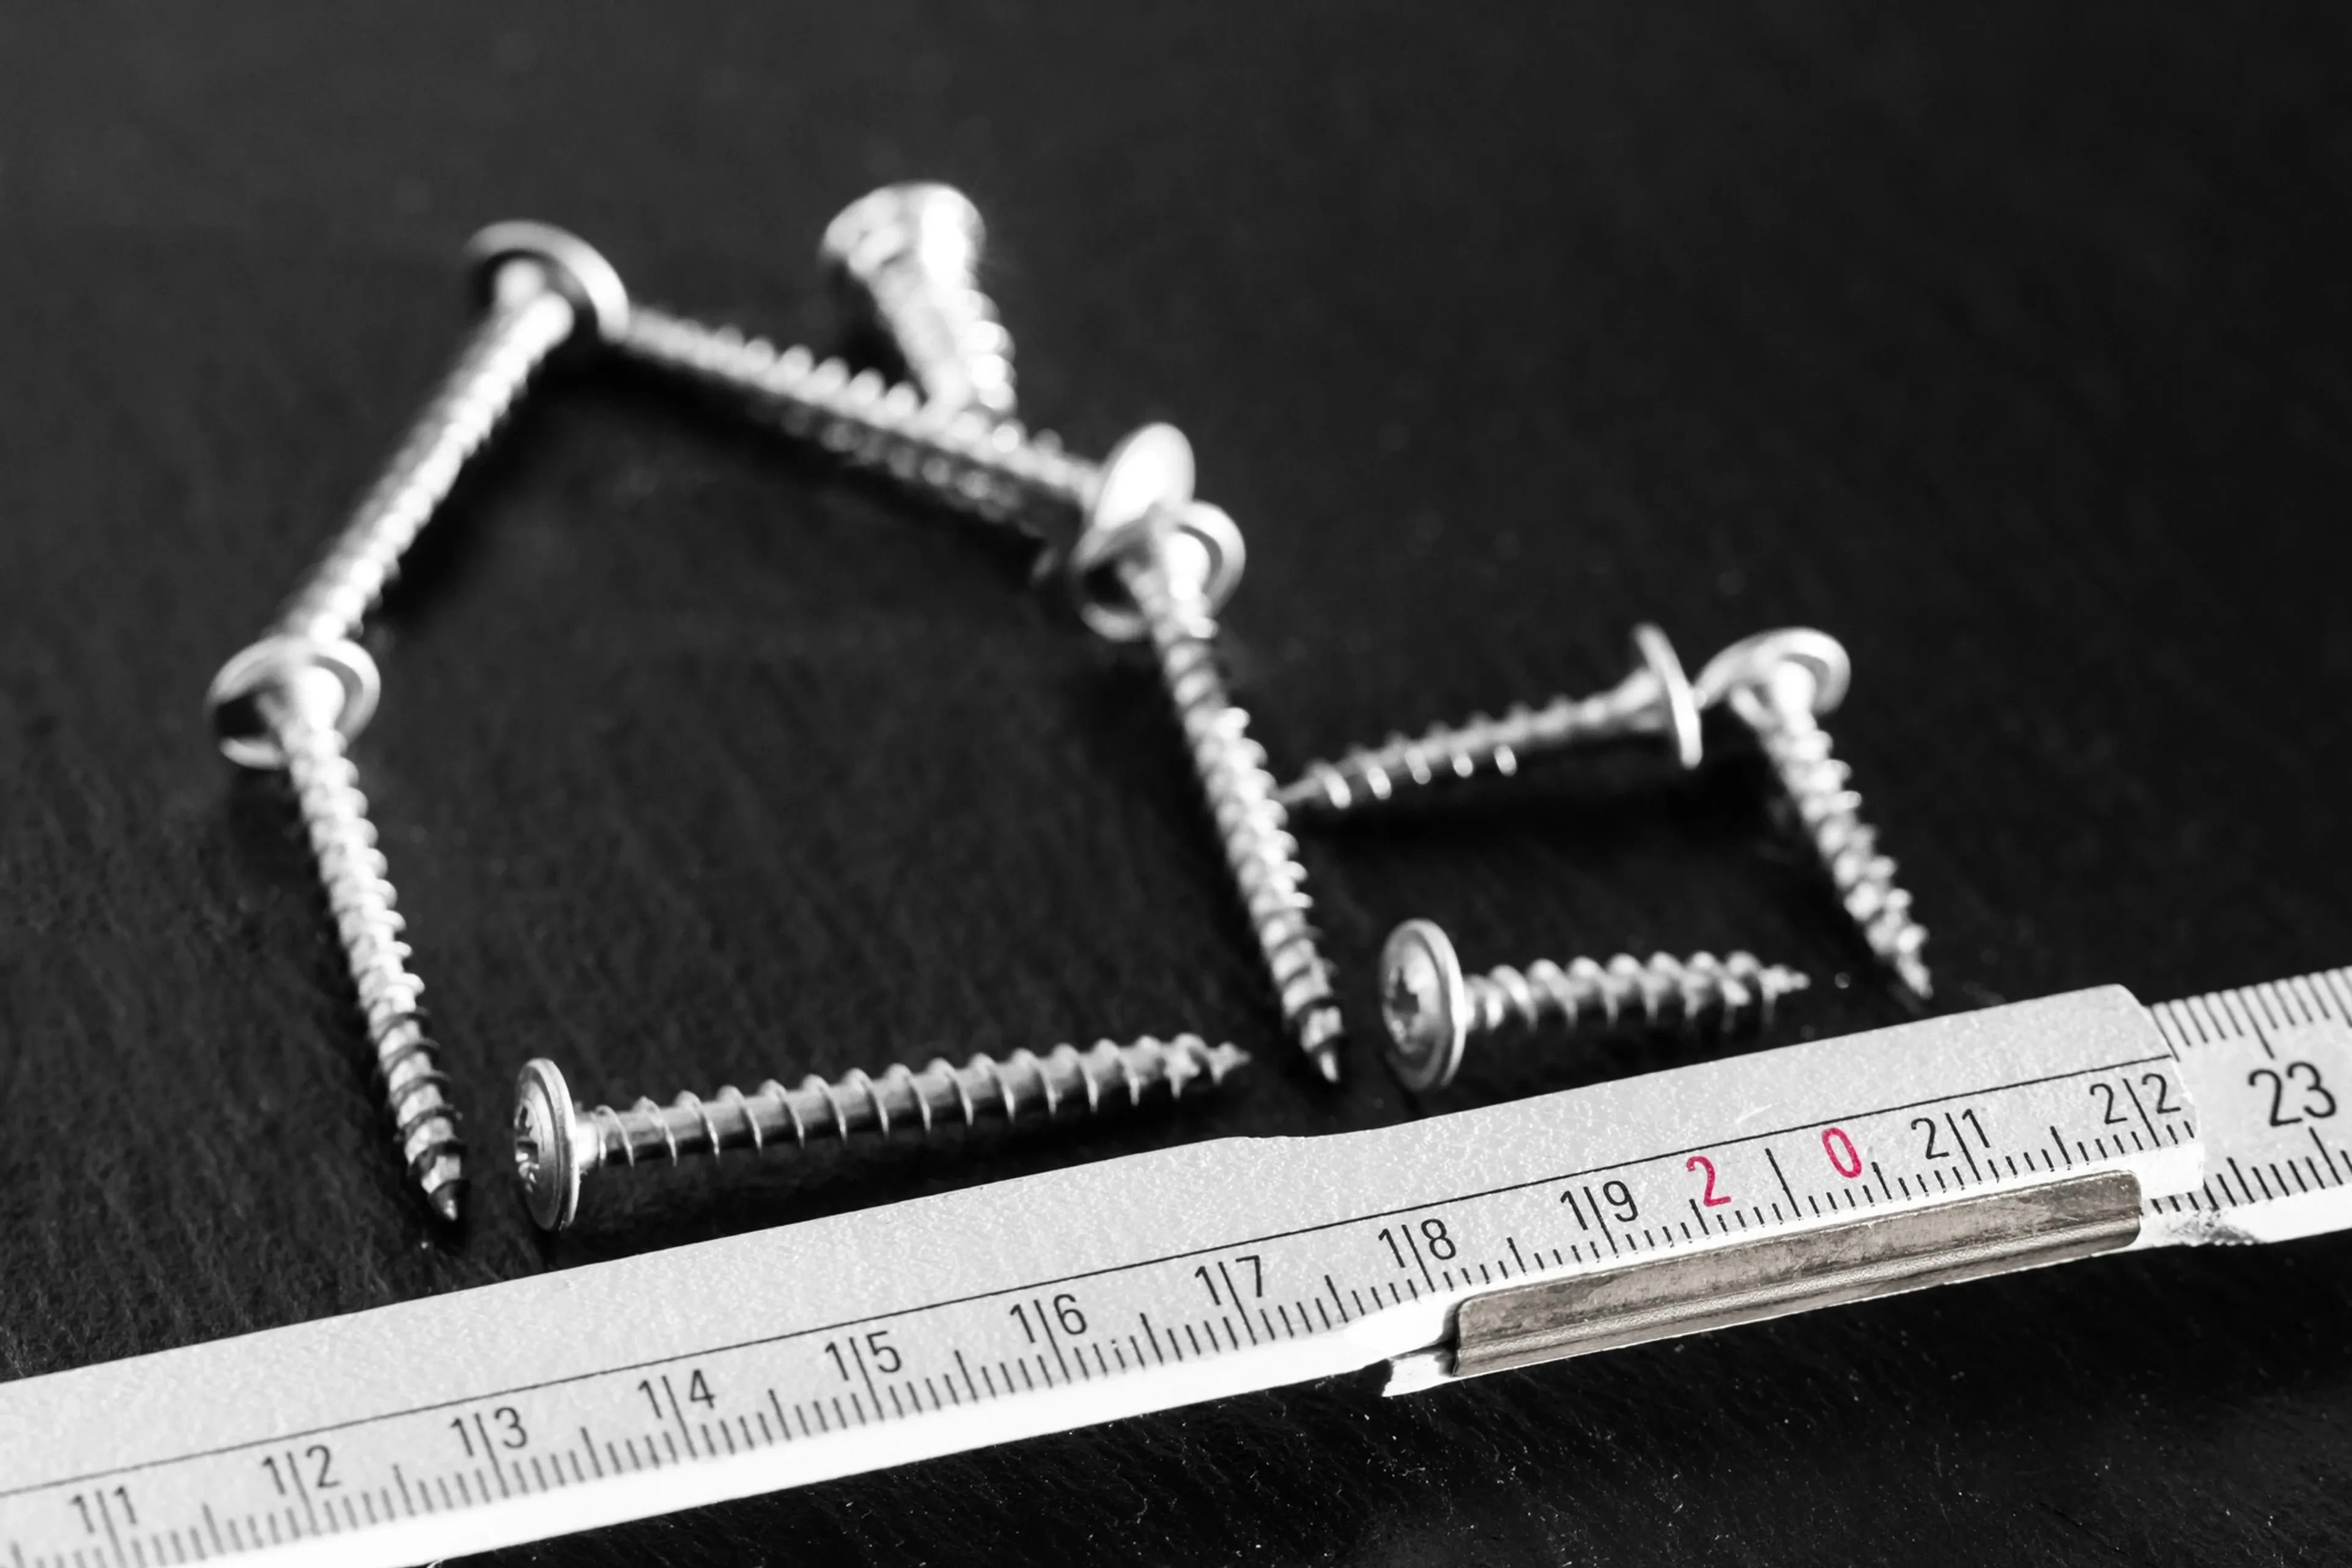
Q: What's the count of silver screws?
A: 9